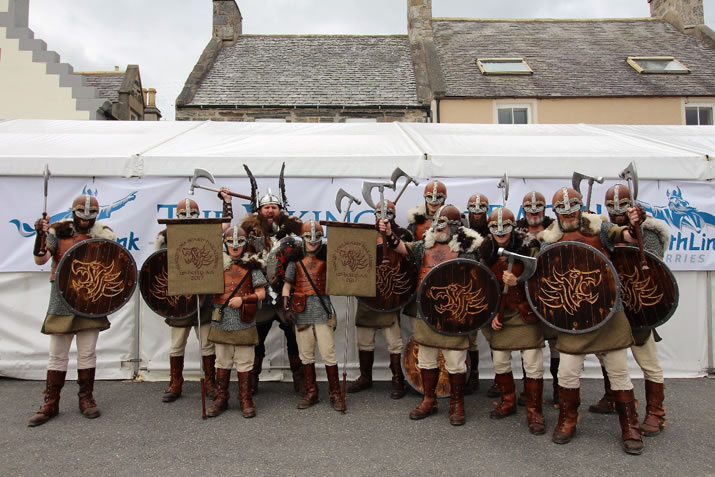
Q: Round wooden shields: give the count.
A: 7